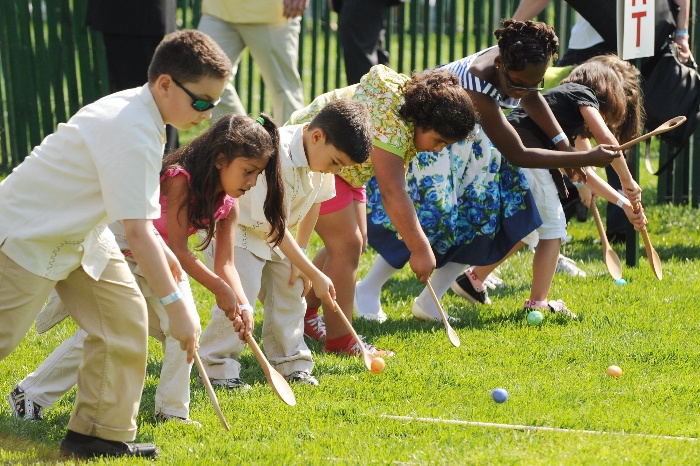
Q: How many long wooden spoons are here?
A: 7